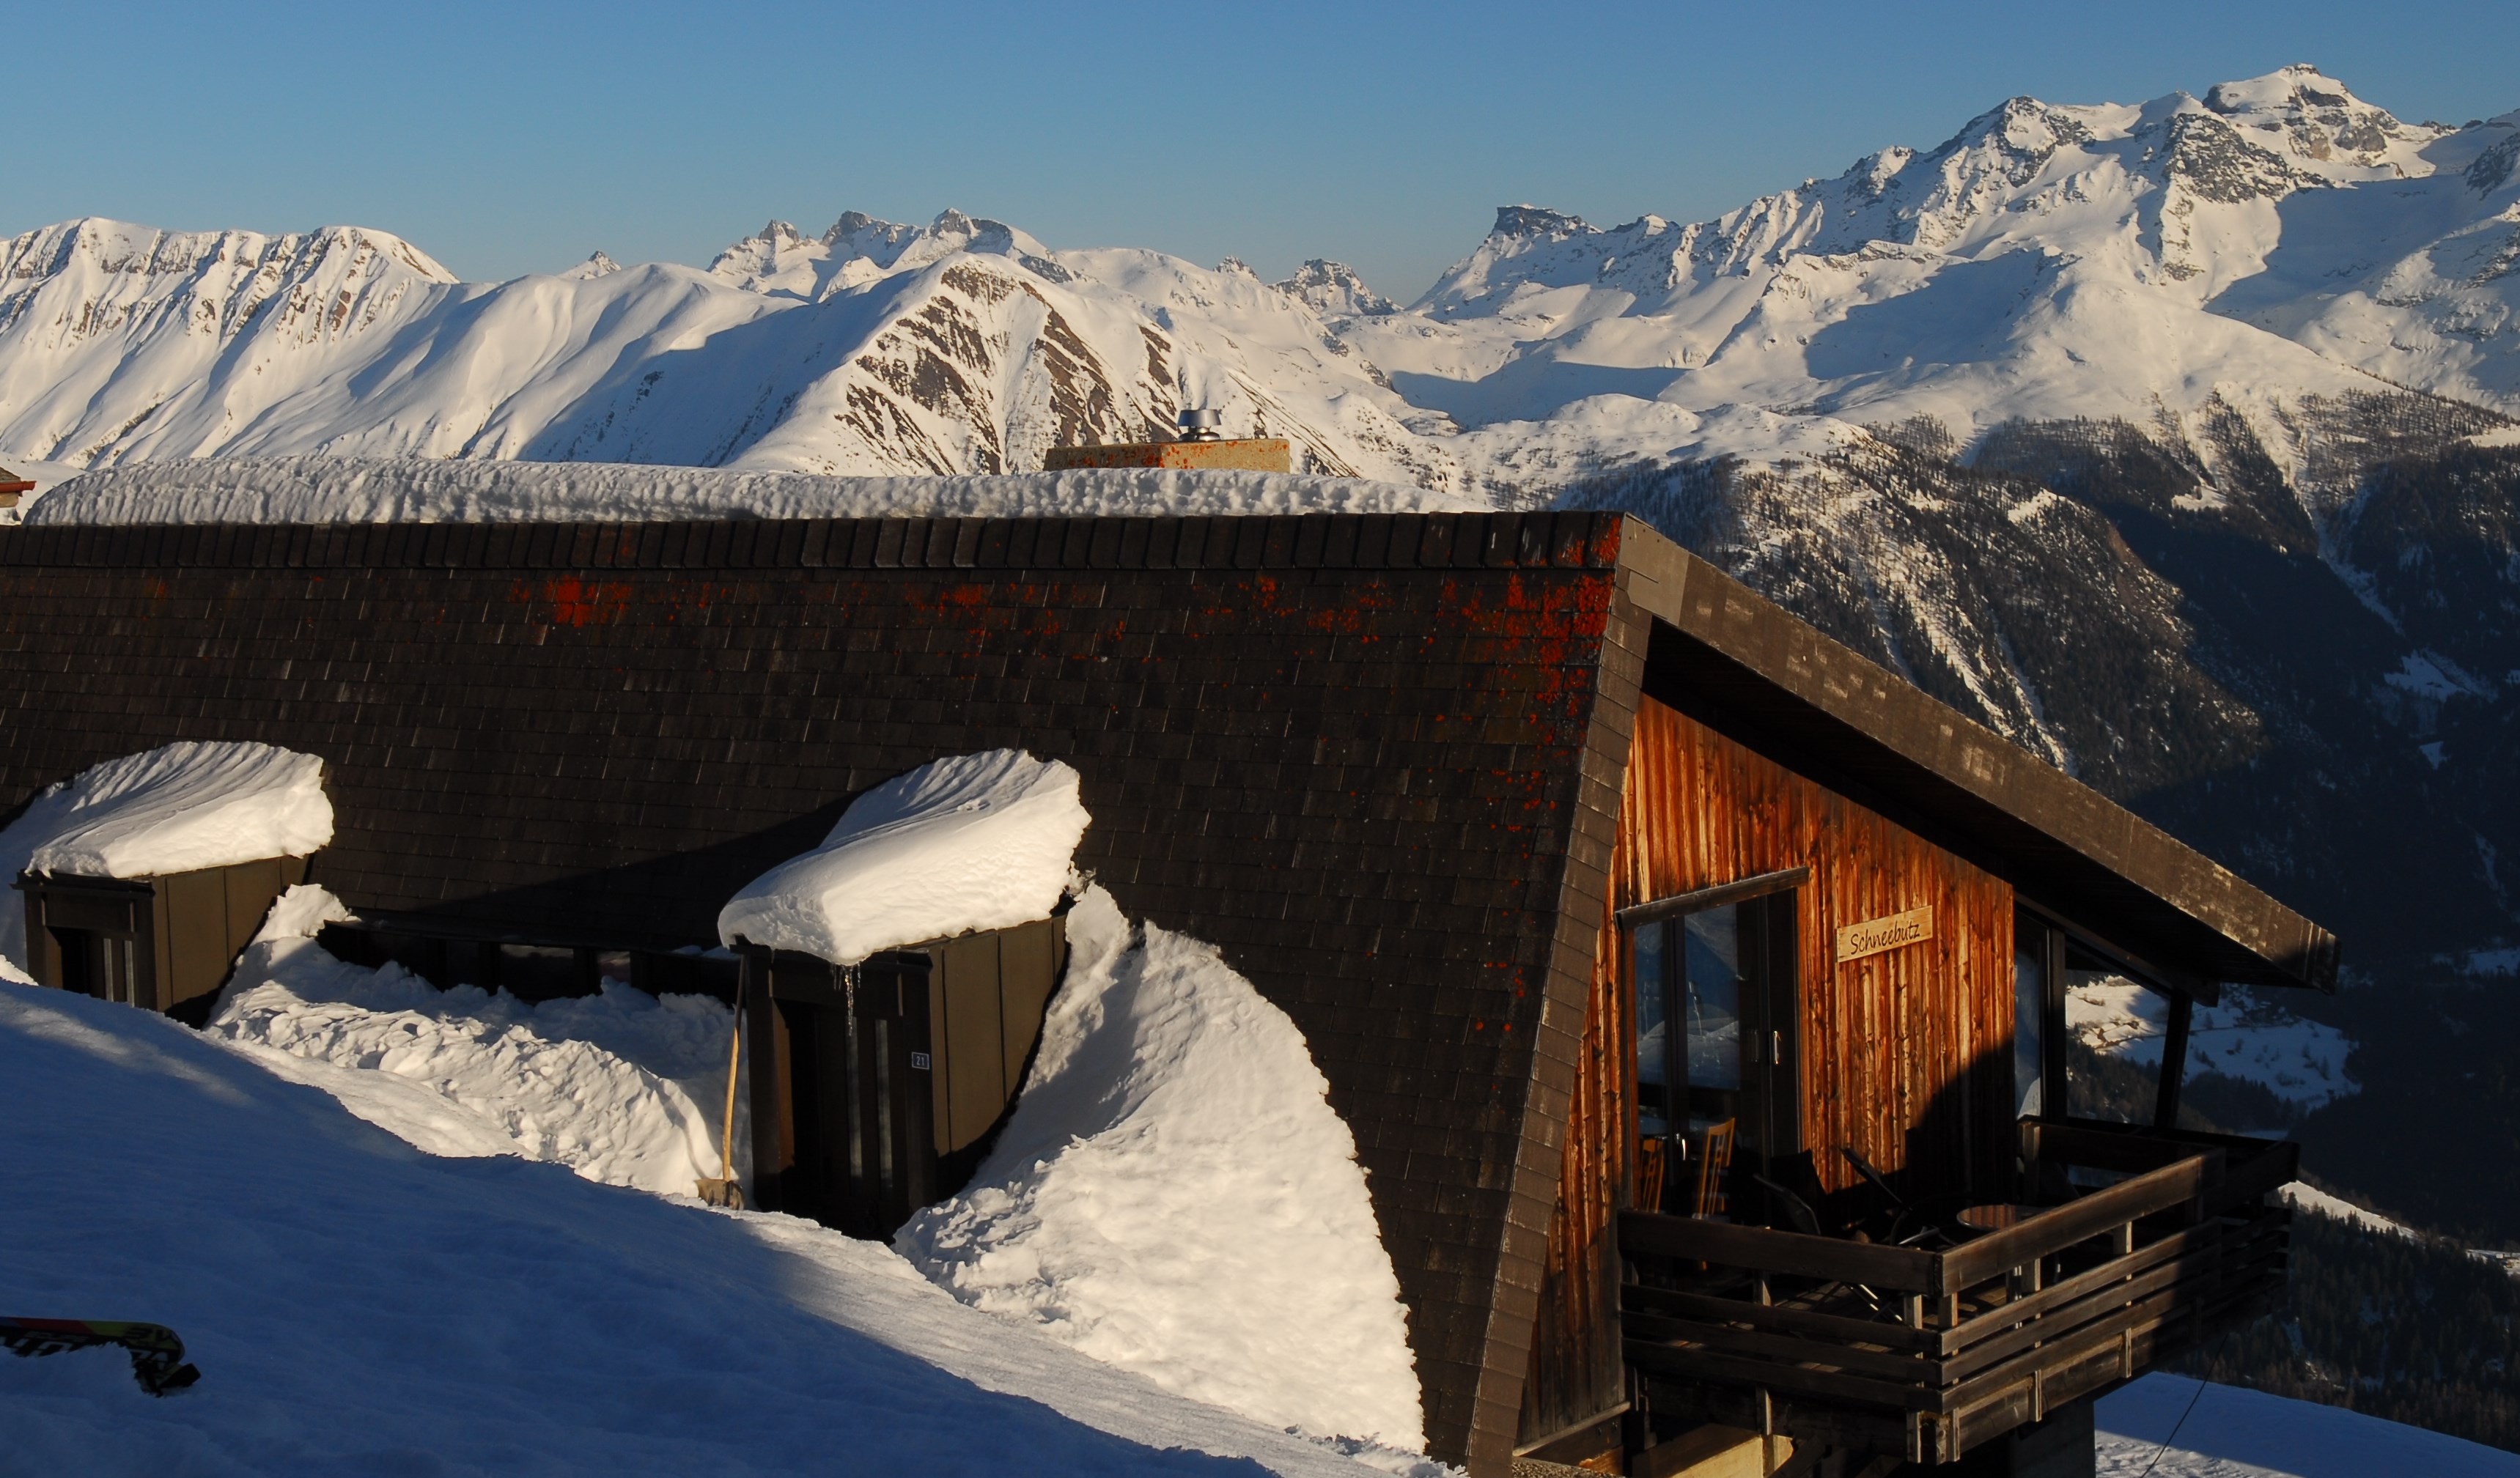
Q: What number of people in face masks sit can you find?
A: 0